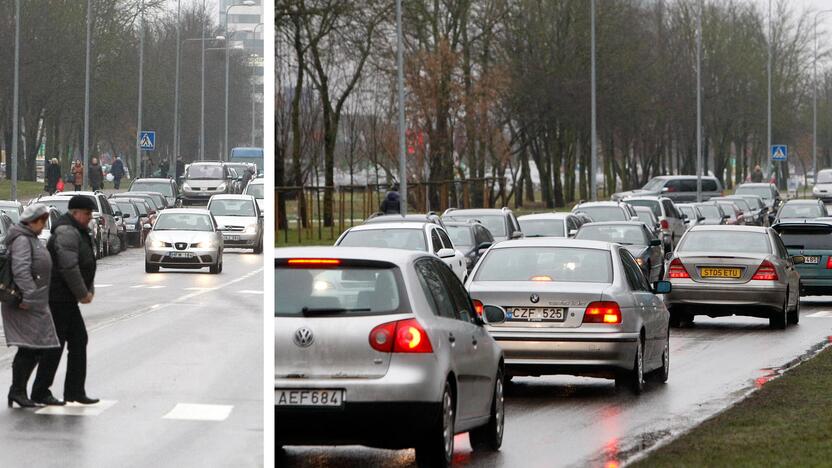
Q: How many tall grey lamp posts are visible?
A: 12